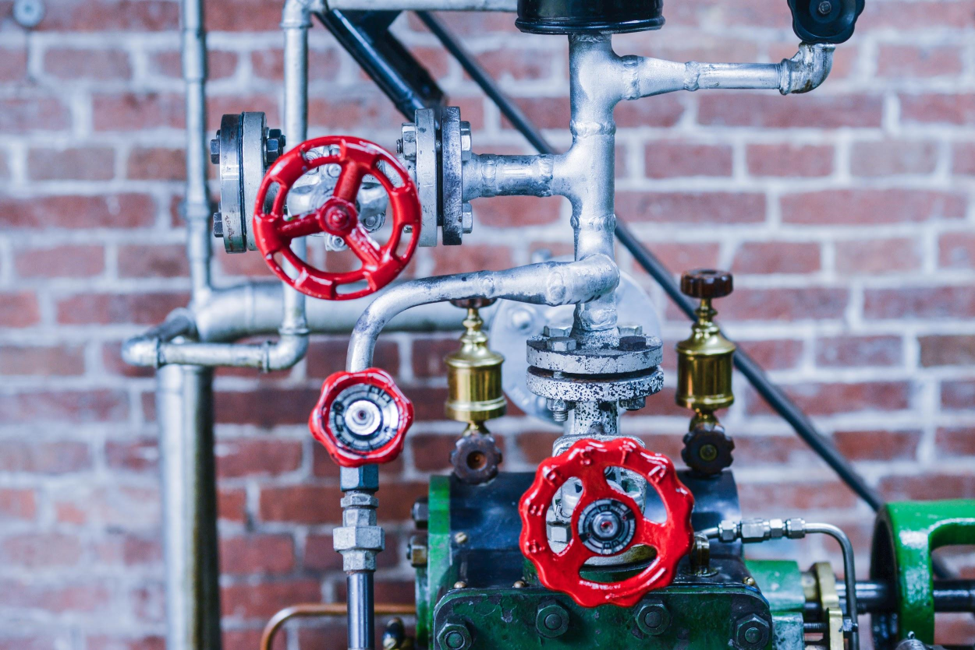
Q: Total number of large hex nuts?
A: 4